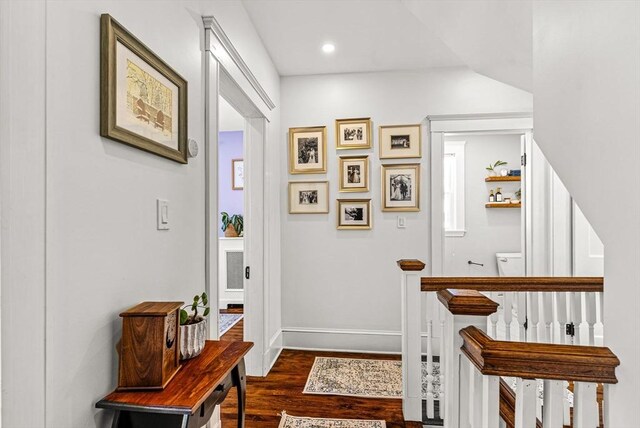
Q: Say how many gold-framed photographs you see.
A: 7